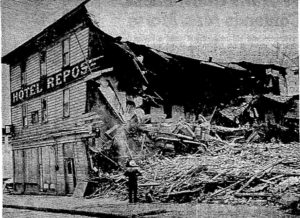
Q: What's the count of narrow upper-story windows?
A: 6